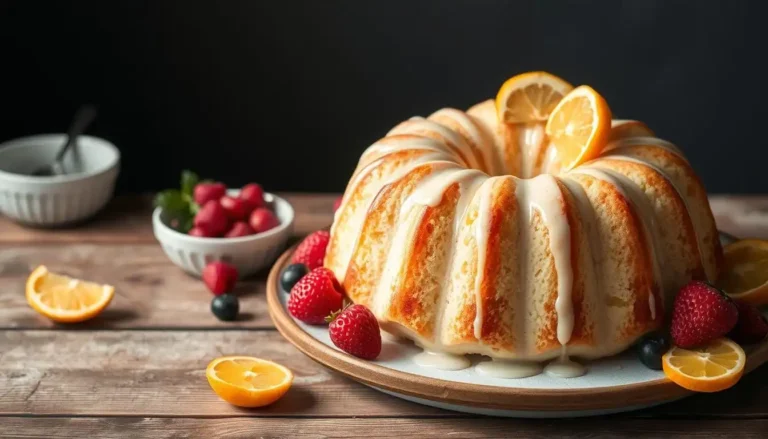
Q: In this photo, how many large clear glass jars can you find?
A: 0